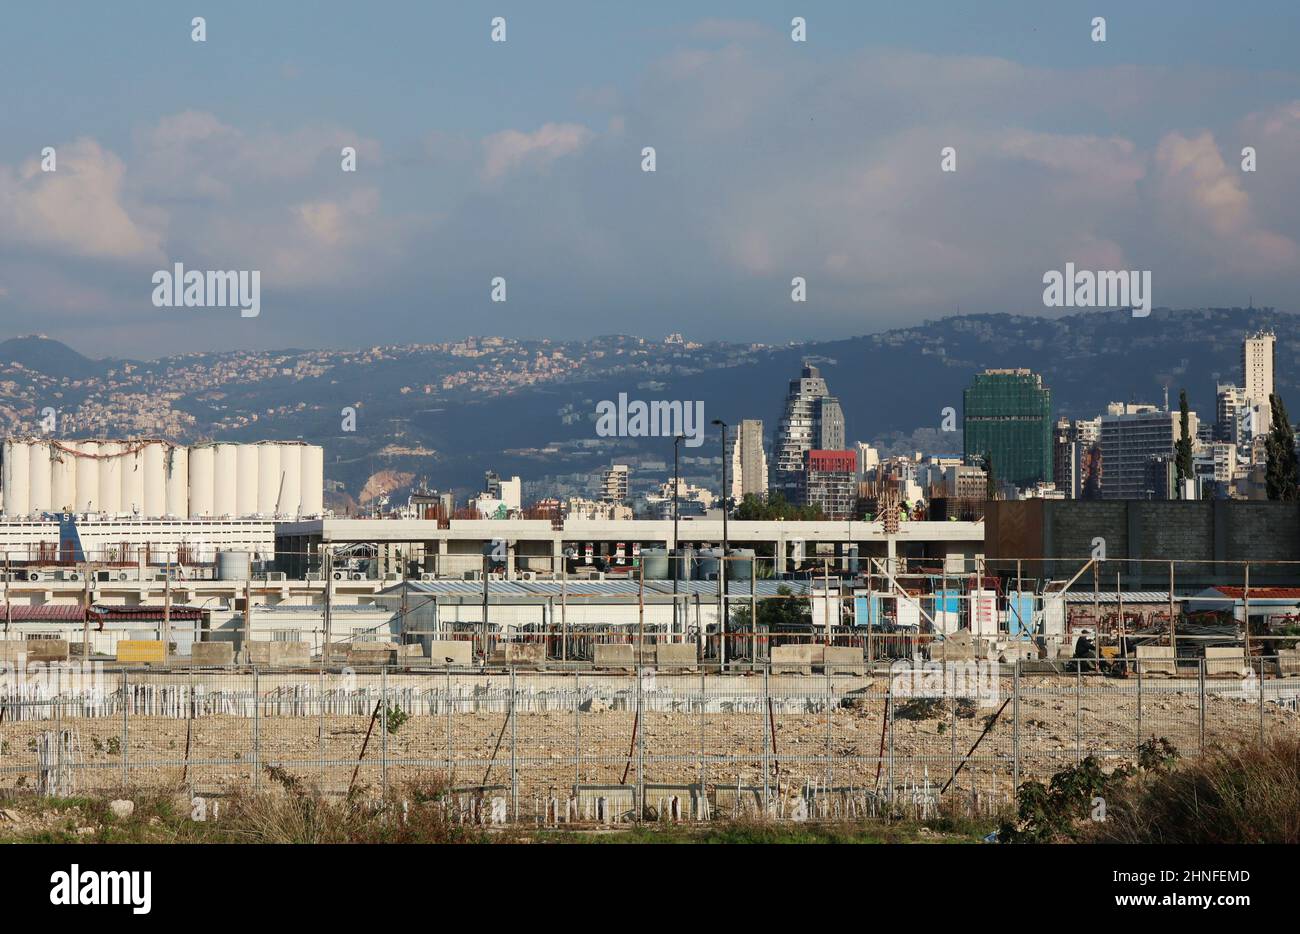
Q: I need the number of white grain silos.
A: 14